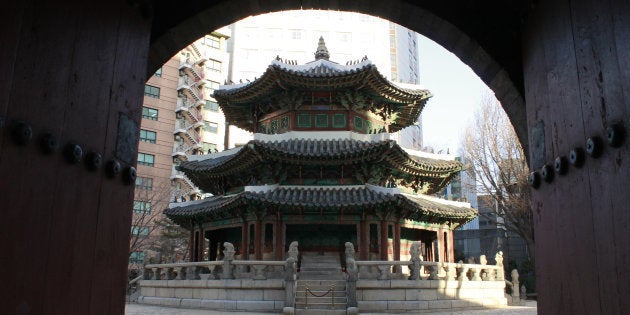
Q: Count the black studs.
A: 12